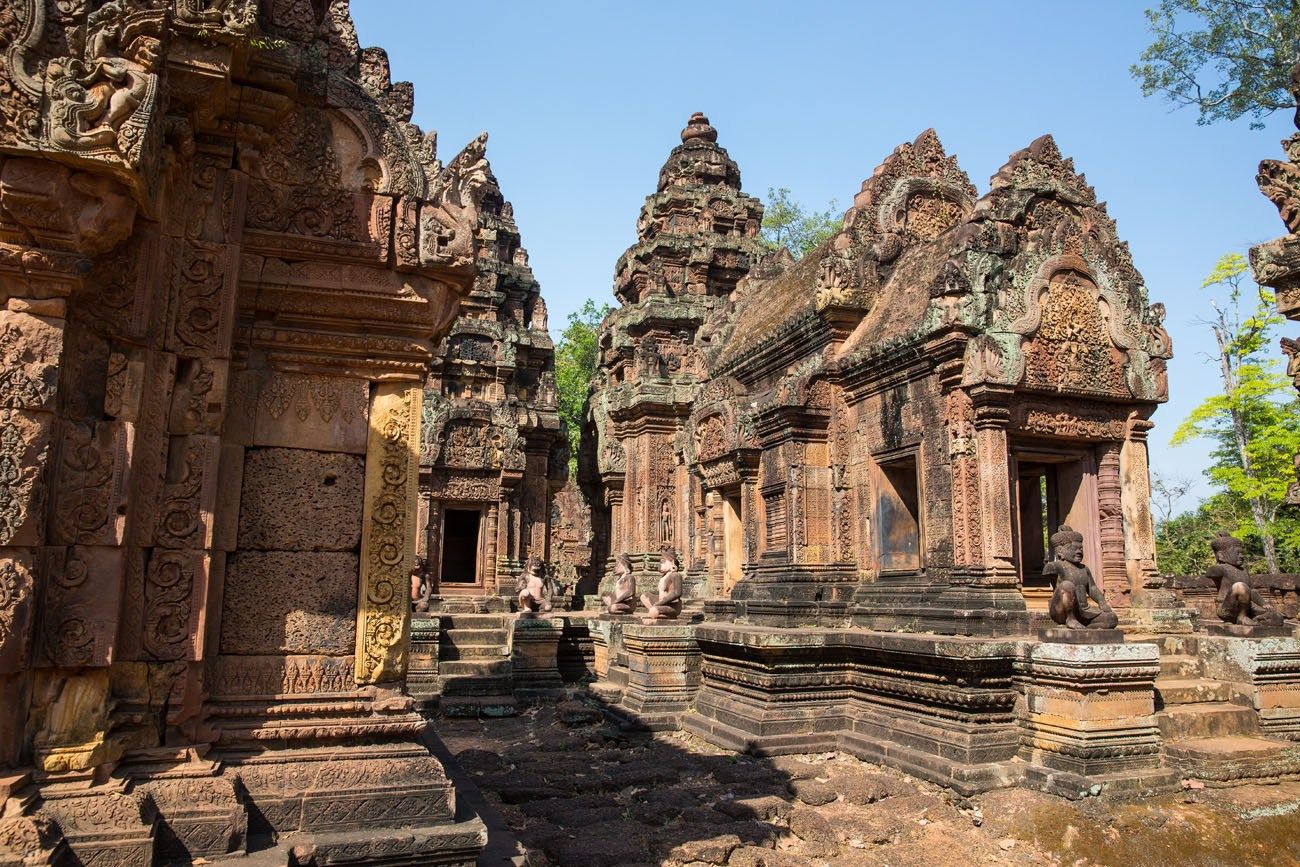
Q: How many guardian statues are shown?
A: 6